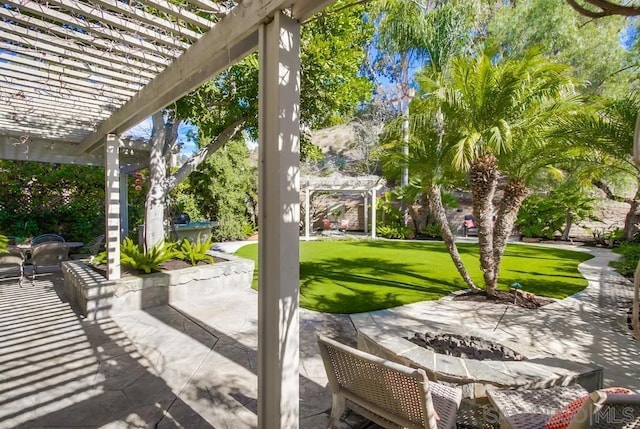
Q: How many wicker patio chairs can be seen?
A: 2